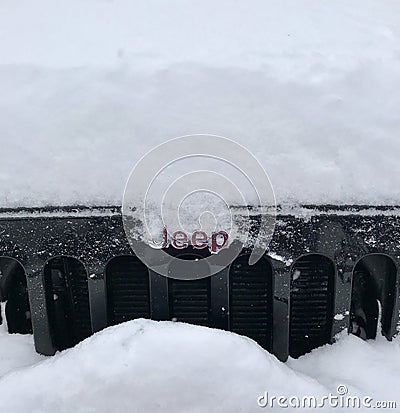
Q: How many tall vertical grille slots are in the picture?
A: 7